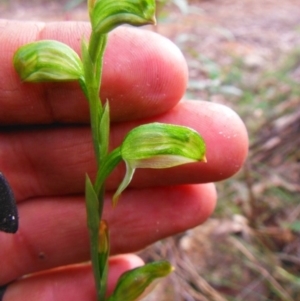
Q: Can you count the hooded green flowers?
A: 4